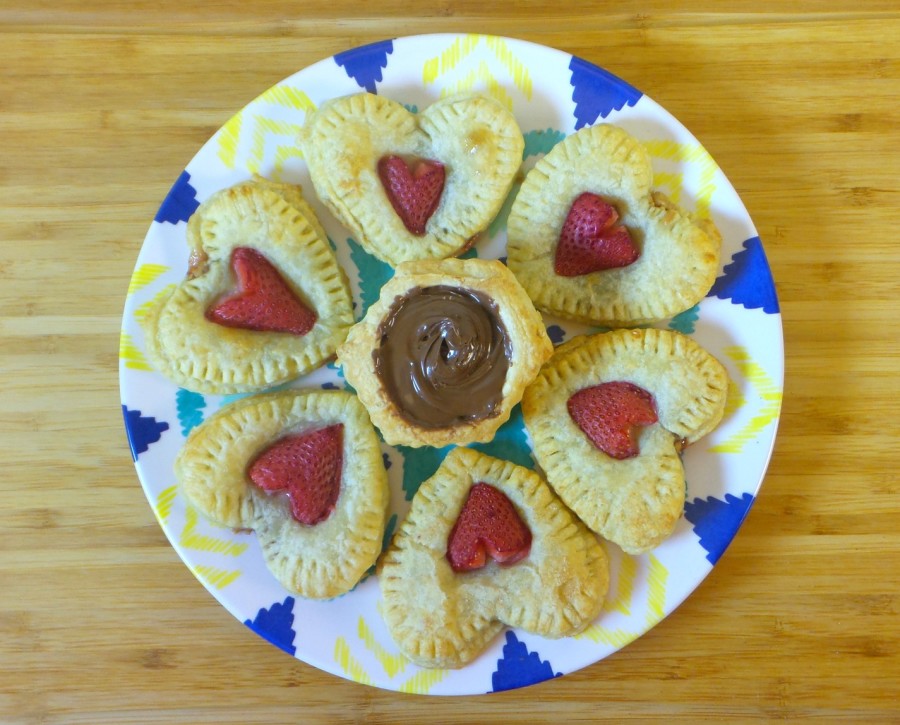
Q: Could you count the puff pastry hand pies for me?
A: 6